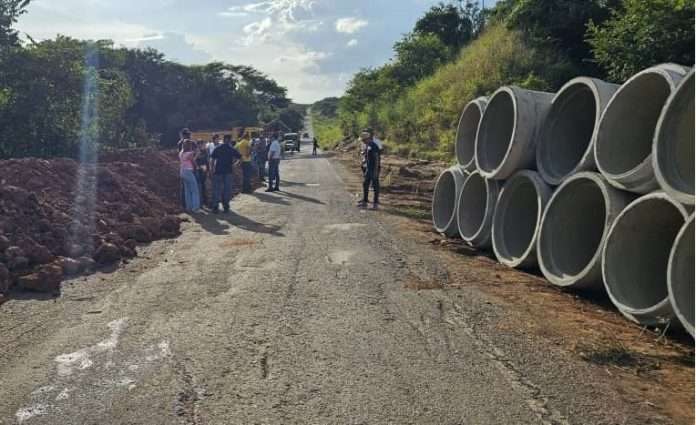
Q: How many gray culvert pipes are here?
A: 11